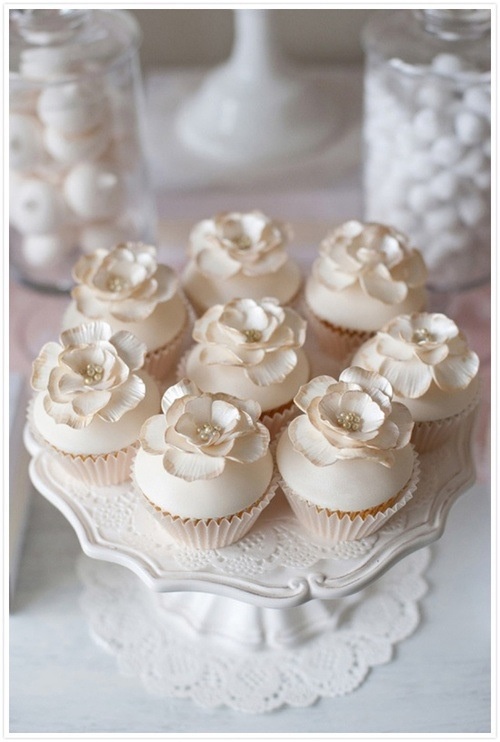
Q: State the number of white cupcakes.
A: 8